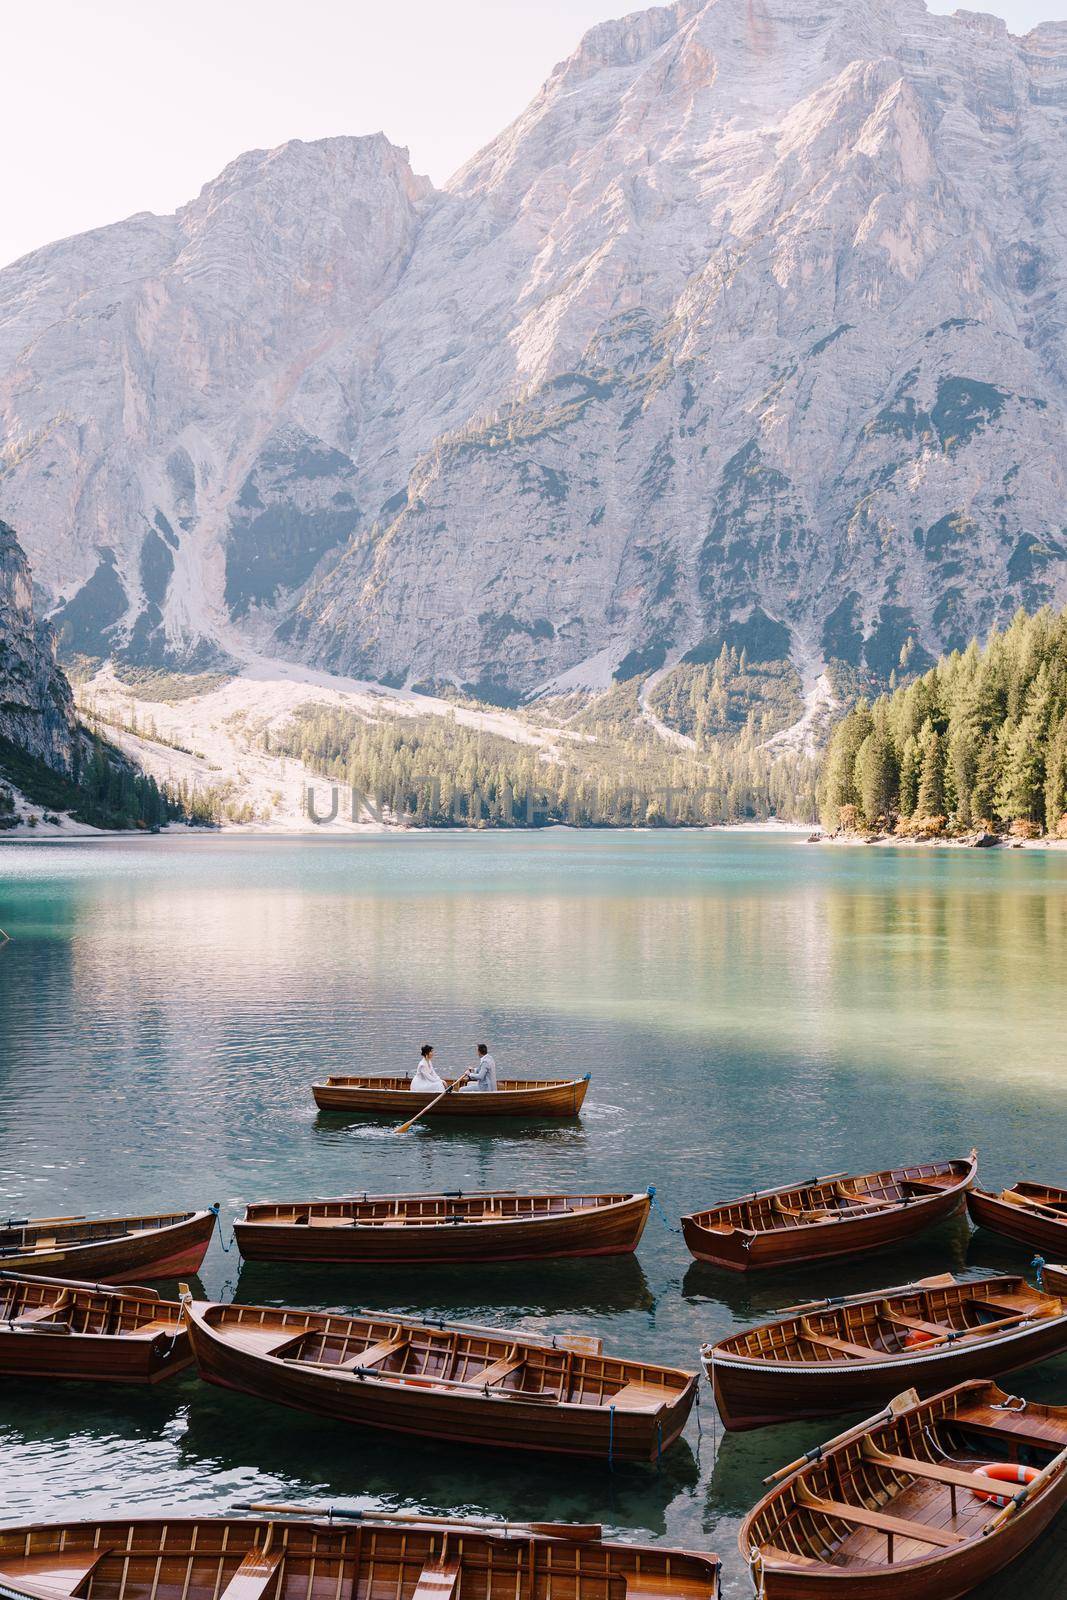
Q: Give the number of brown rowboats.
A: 11